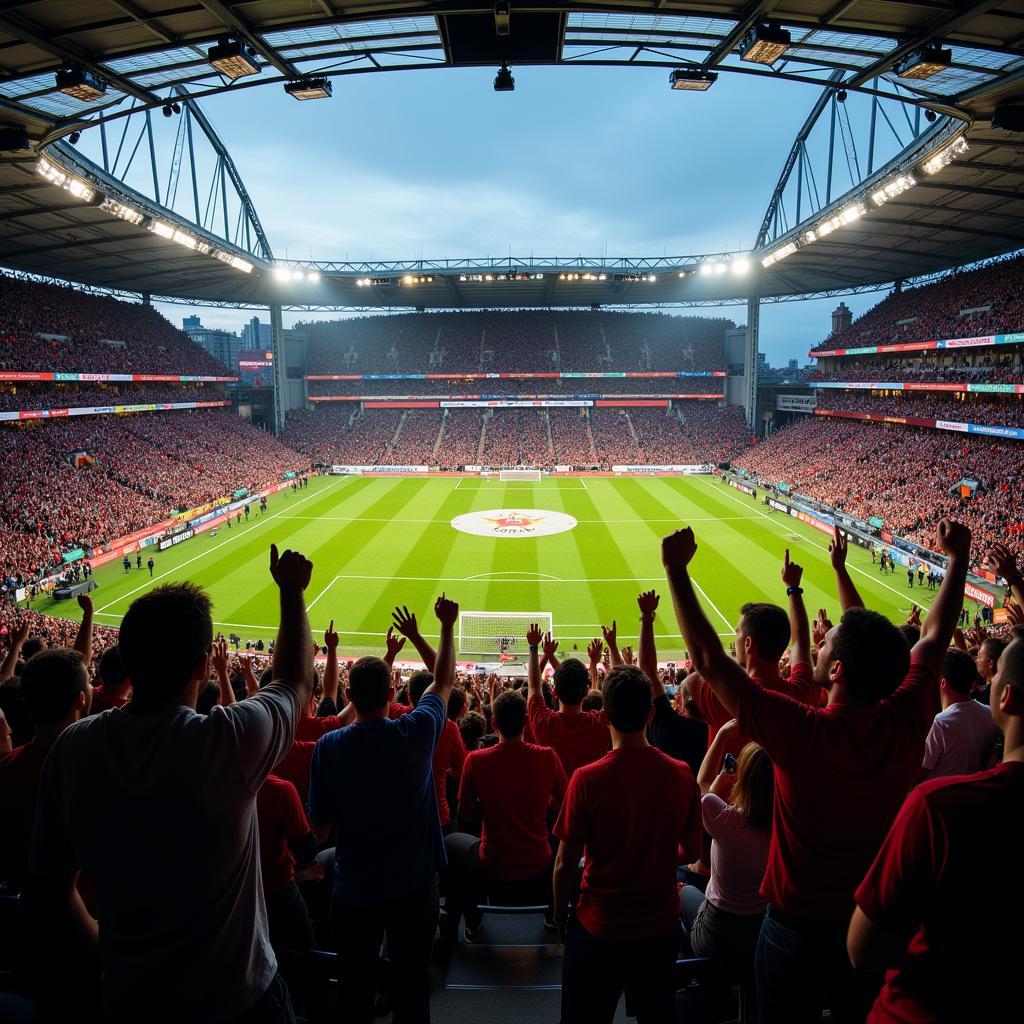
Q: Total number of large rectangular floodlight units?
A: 6